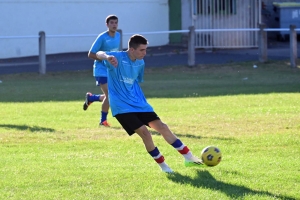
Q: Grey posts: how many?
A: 5